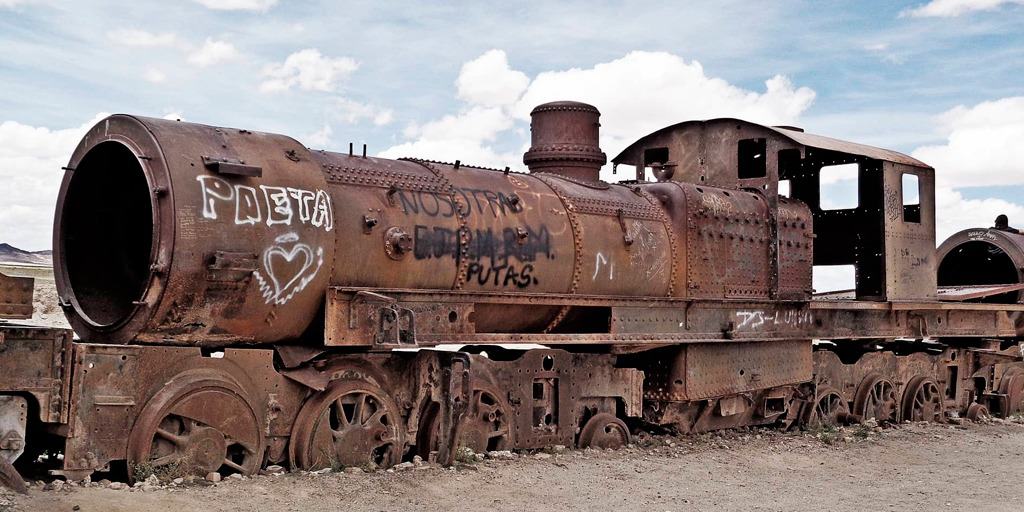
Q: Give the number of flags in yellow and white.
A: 0